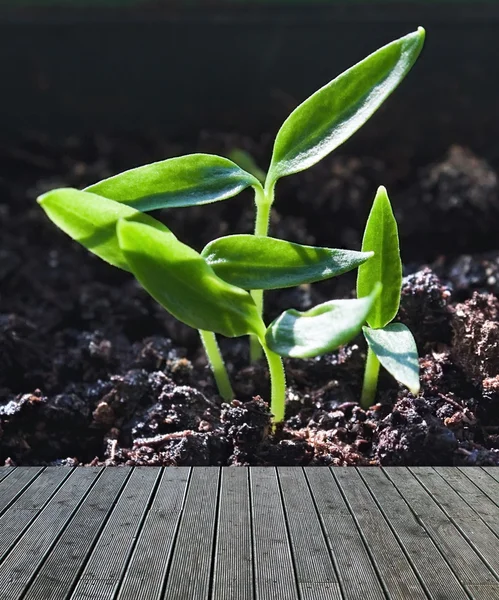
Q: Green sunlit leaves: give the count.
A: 8